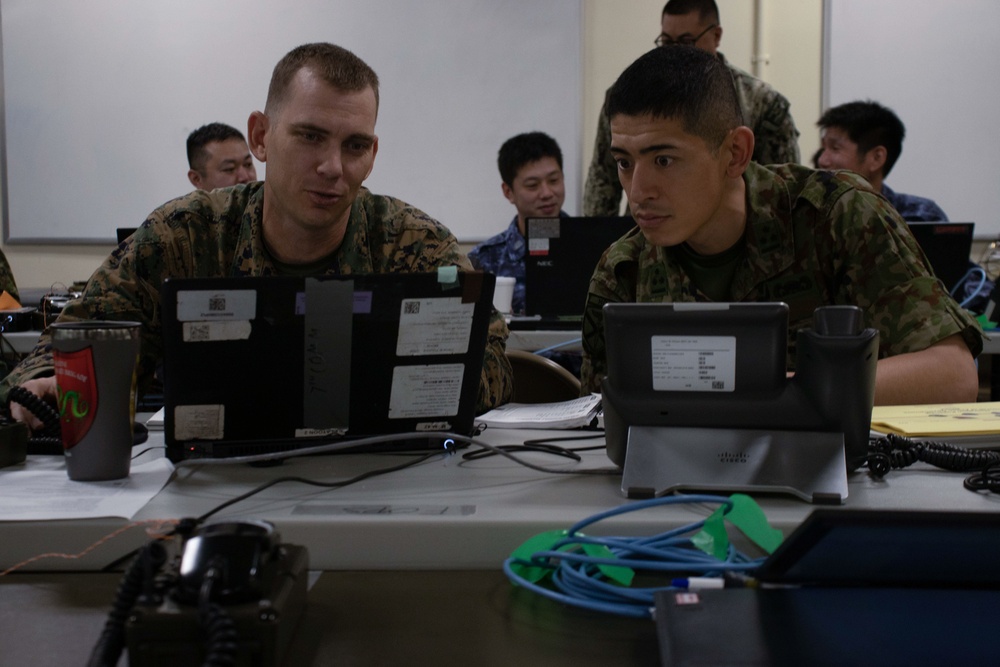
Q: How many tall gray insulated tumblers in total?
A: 1